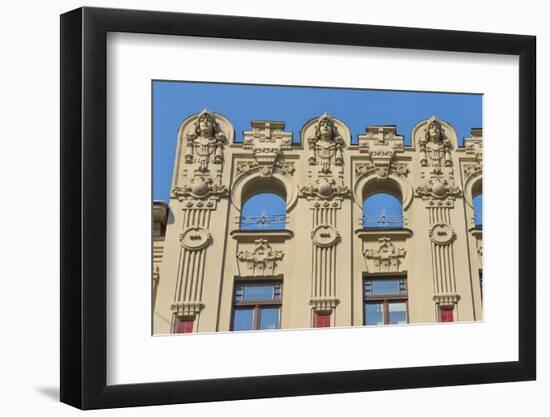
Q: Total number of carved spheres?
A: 3